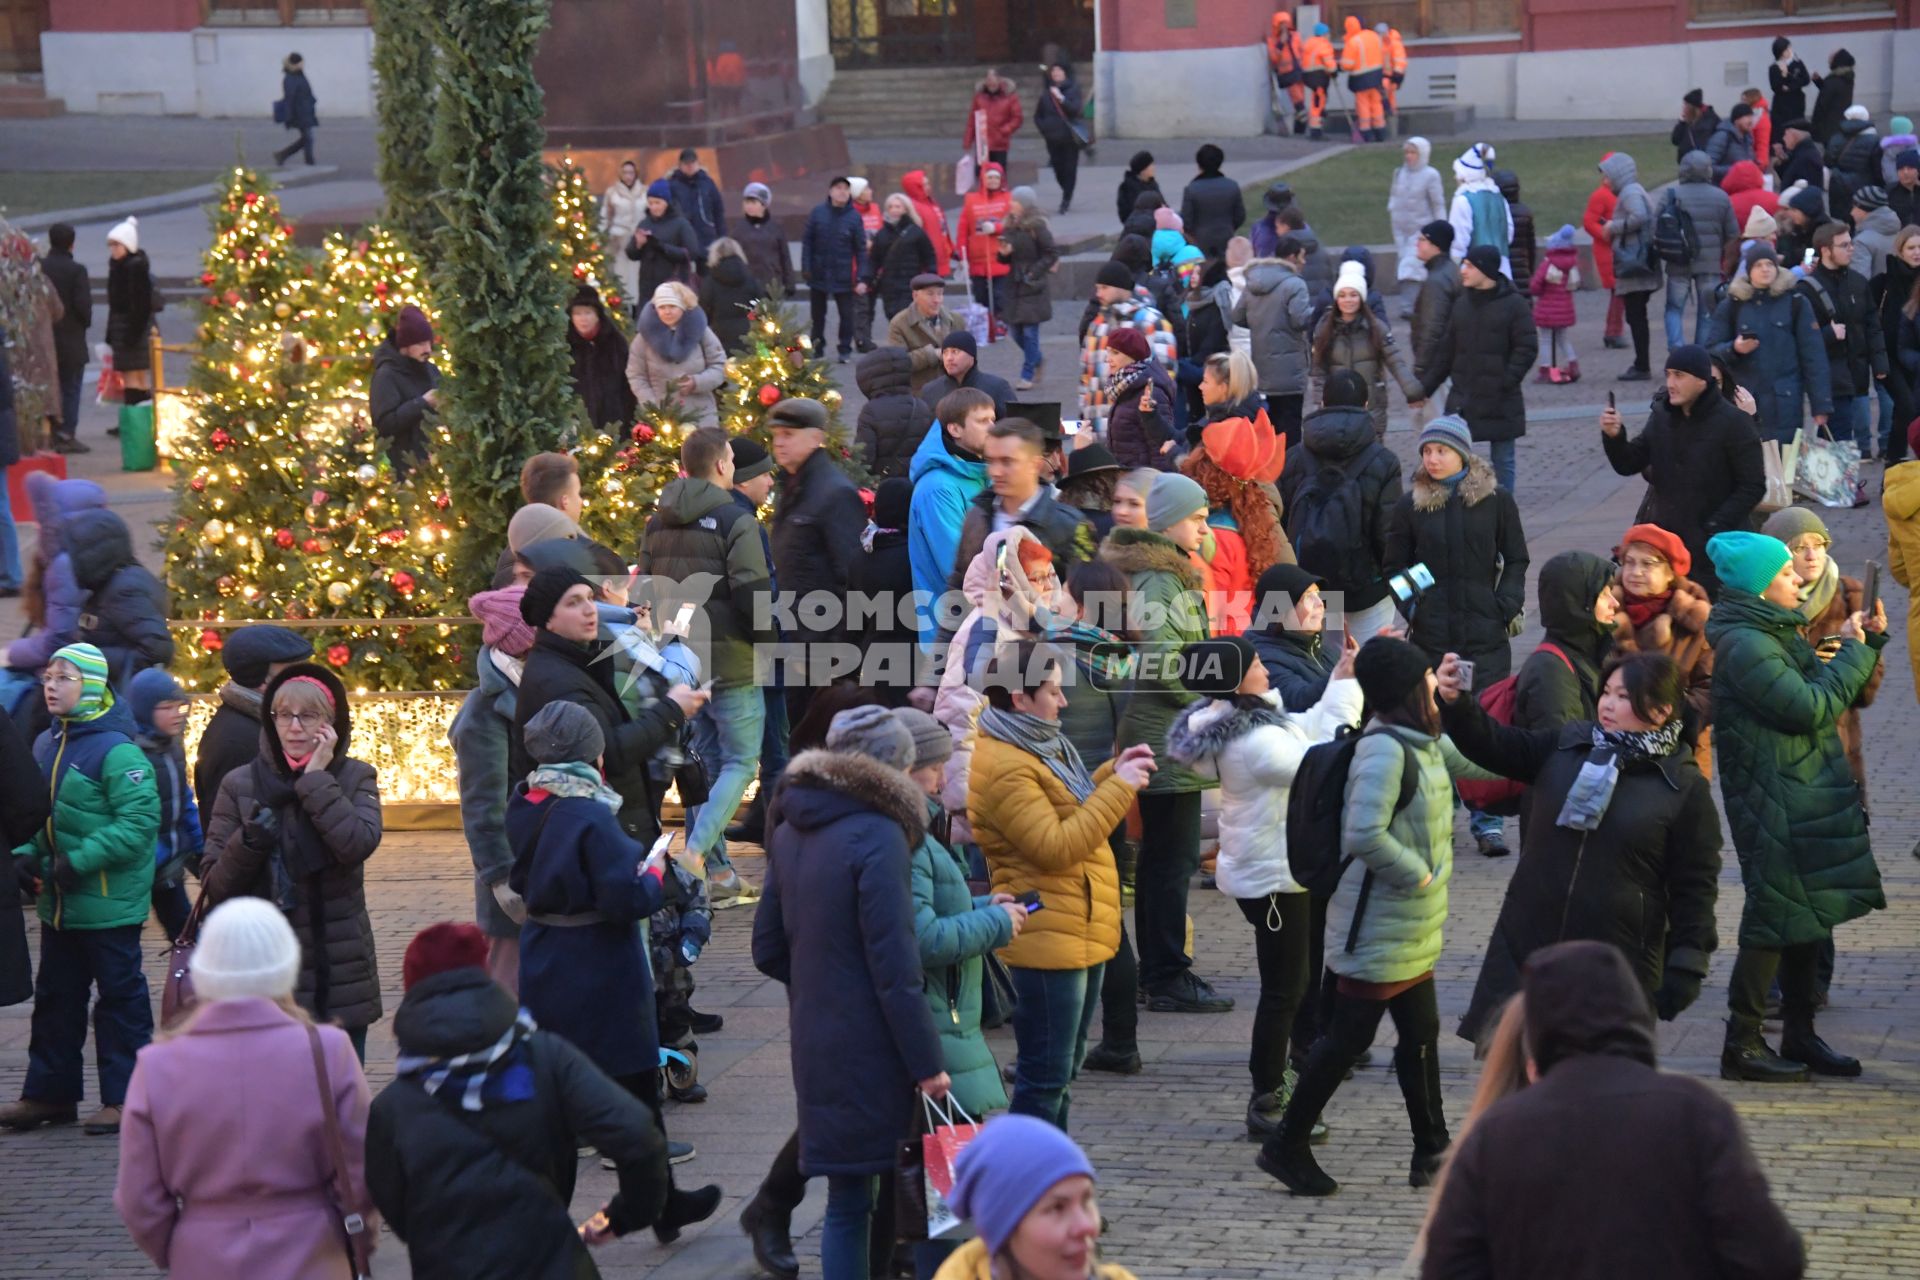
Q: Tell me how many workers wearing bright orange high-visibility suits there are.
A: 4